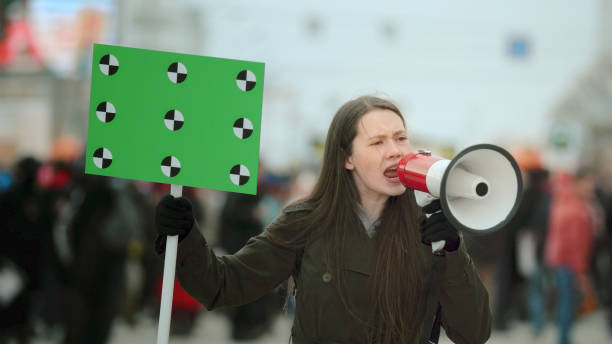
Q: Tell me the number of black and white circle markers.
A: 9